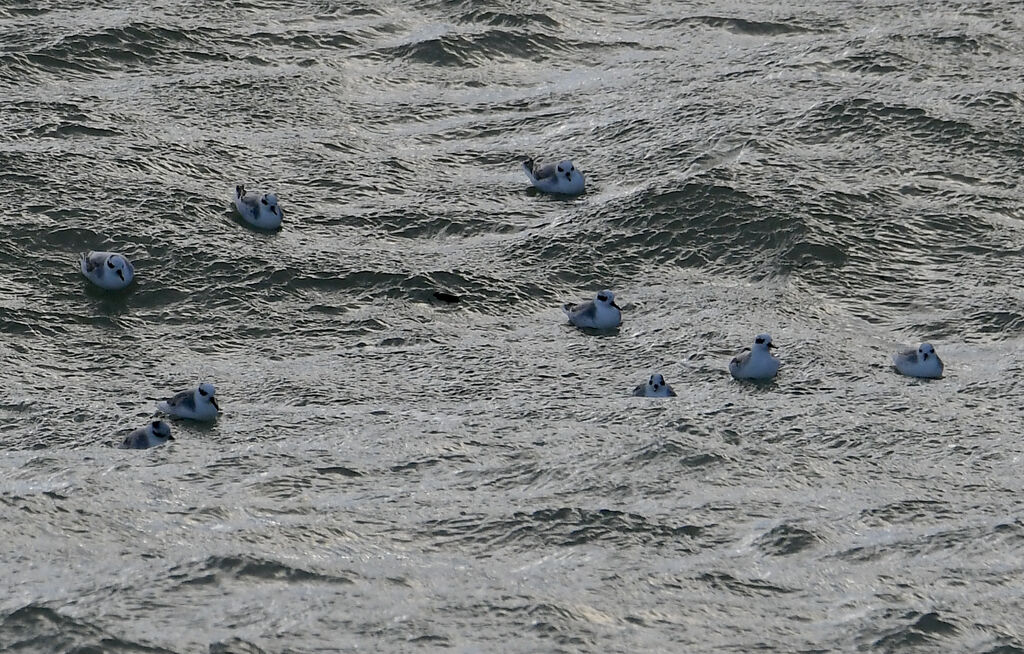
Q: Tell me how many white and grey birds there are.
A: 9